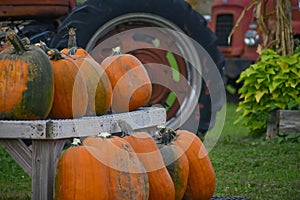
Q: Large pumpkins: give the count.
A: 9